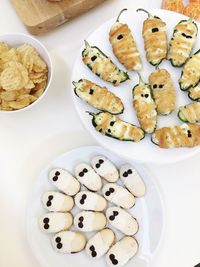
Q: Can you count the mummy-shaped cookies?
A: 13